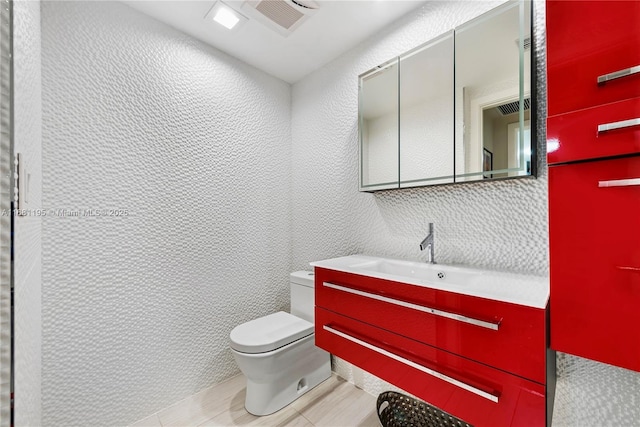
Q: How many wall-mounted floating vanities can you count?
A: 1